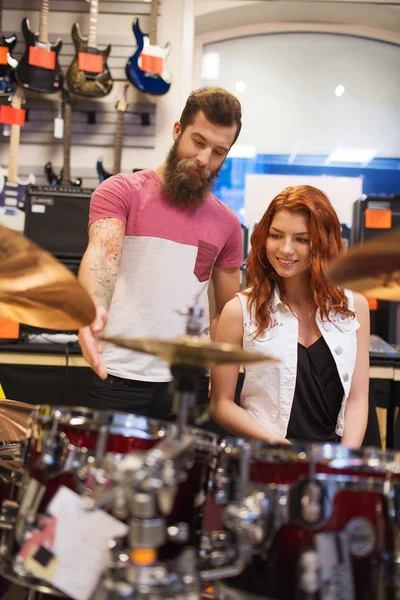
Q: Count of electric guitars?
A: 7